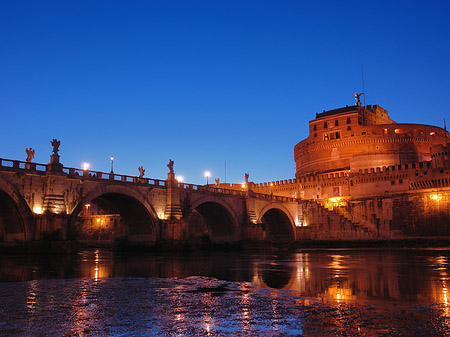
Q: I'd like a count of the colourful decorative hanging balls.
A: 0